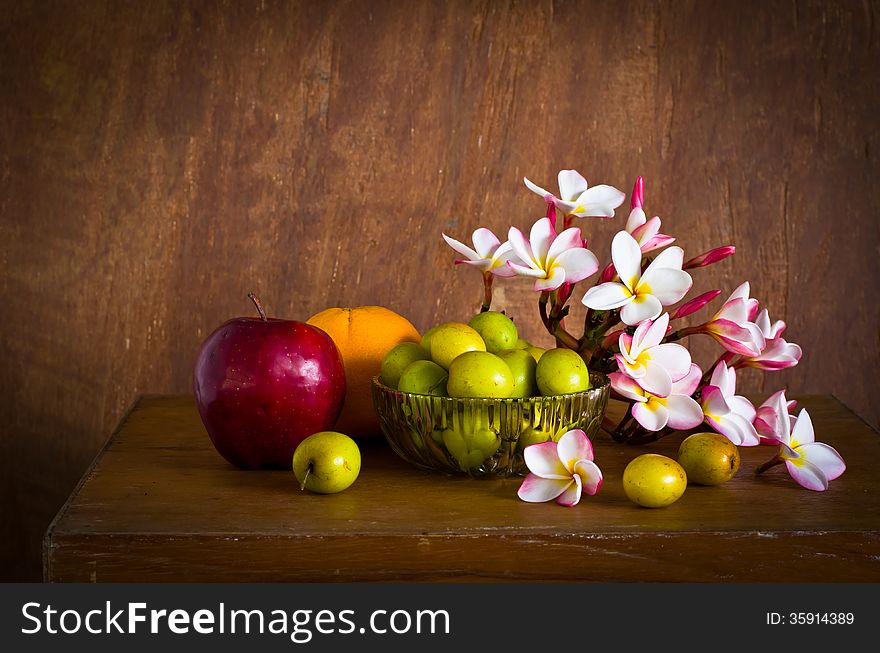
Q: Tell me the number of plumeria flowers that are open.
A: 13